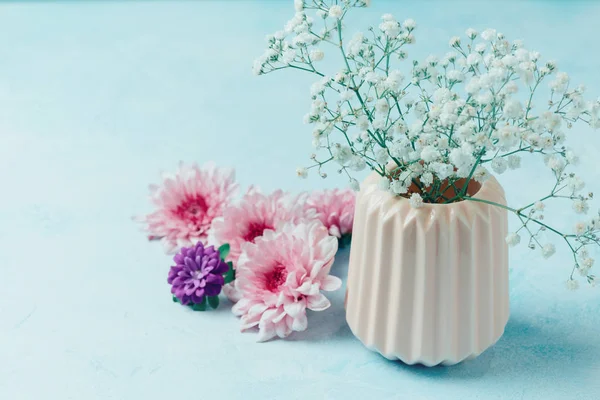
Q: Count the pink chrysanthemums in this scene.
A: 4